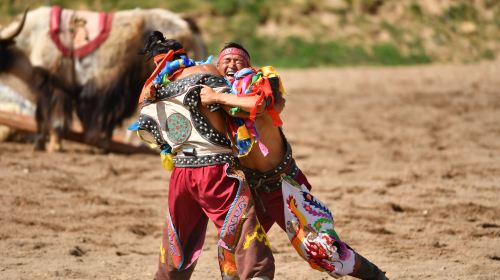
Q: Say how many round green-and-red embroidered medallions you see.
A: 1